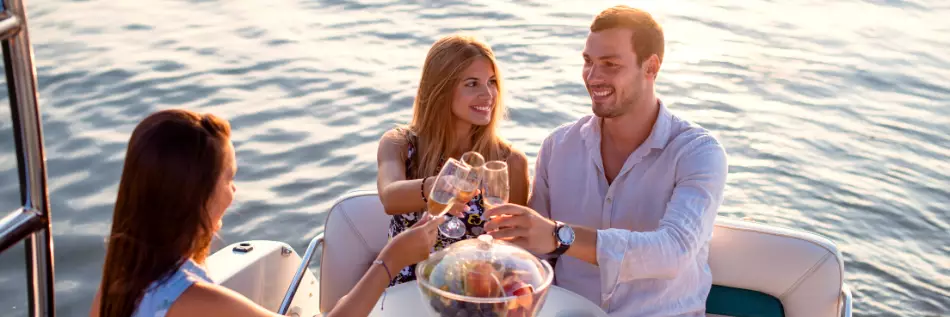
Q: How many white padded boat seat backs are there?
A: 2